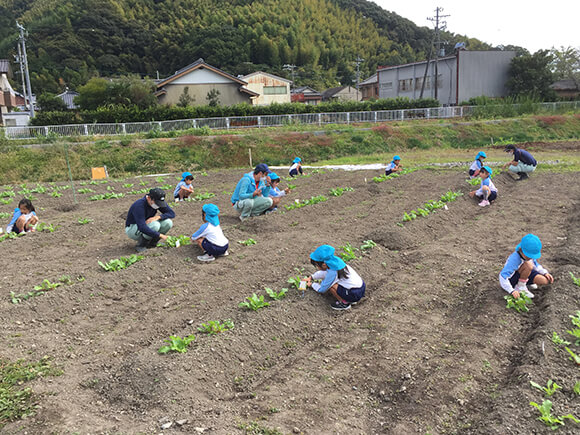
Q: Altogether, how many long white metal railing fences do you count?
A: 1